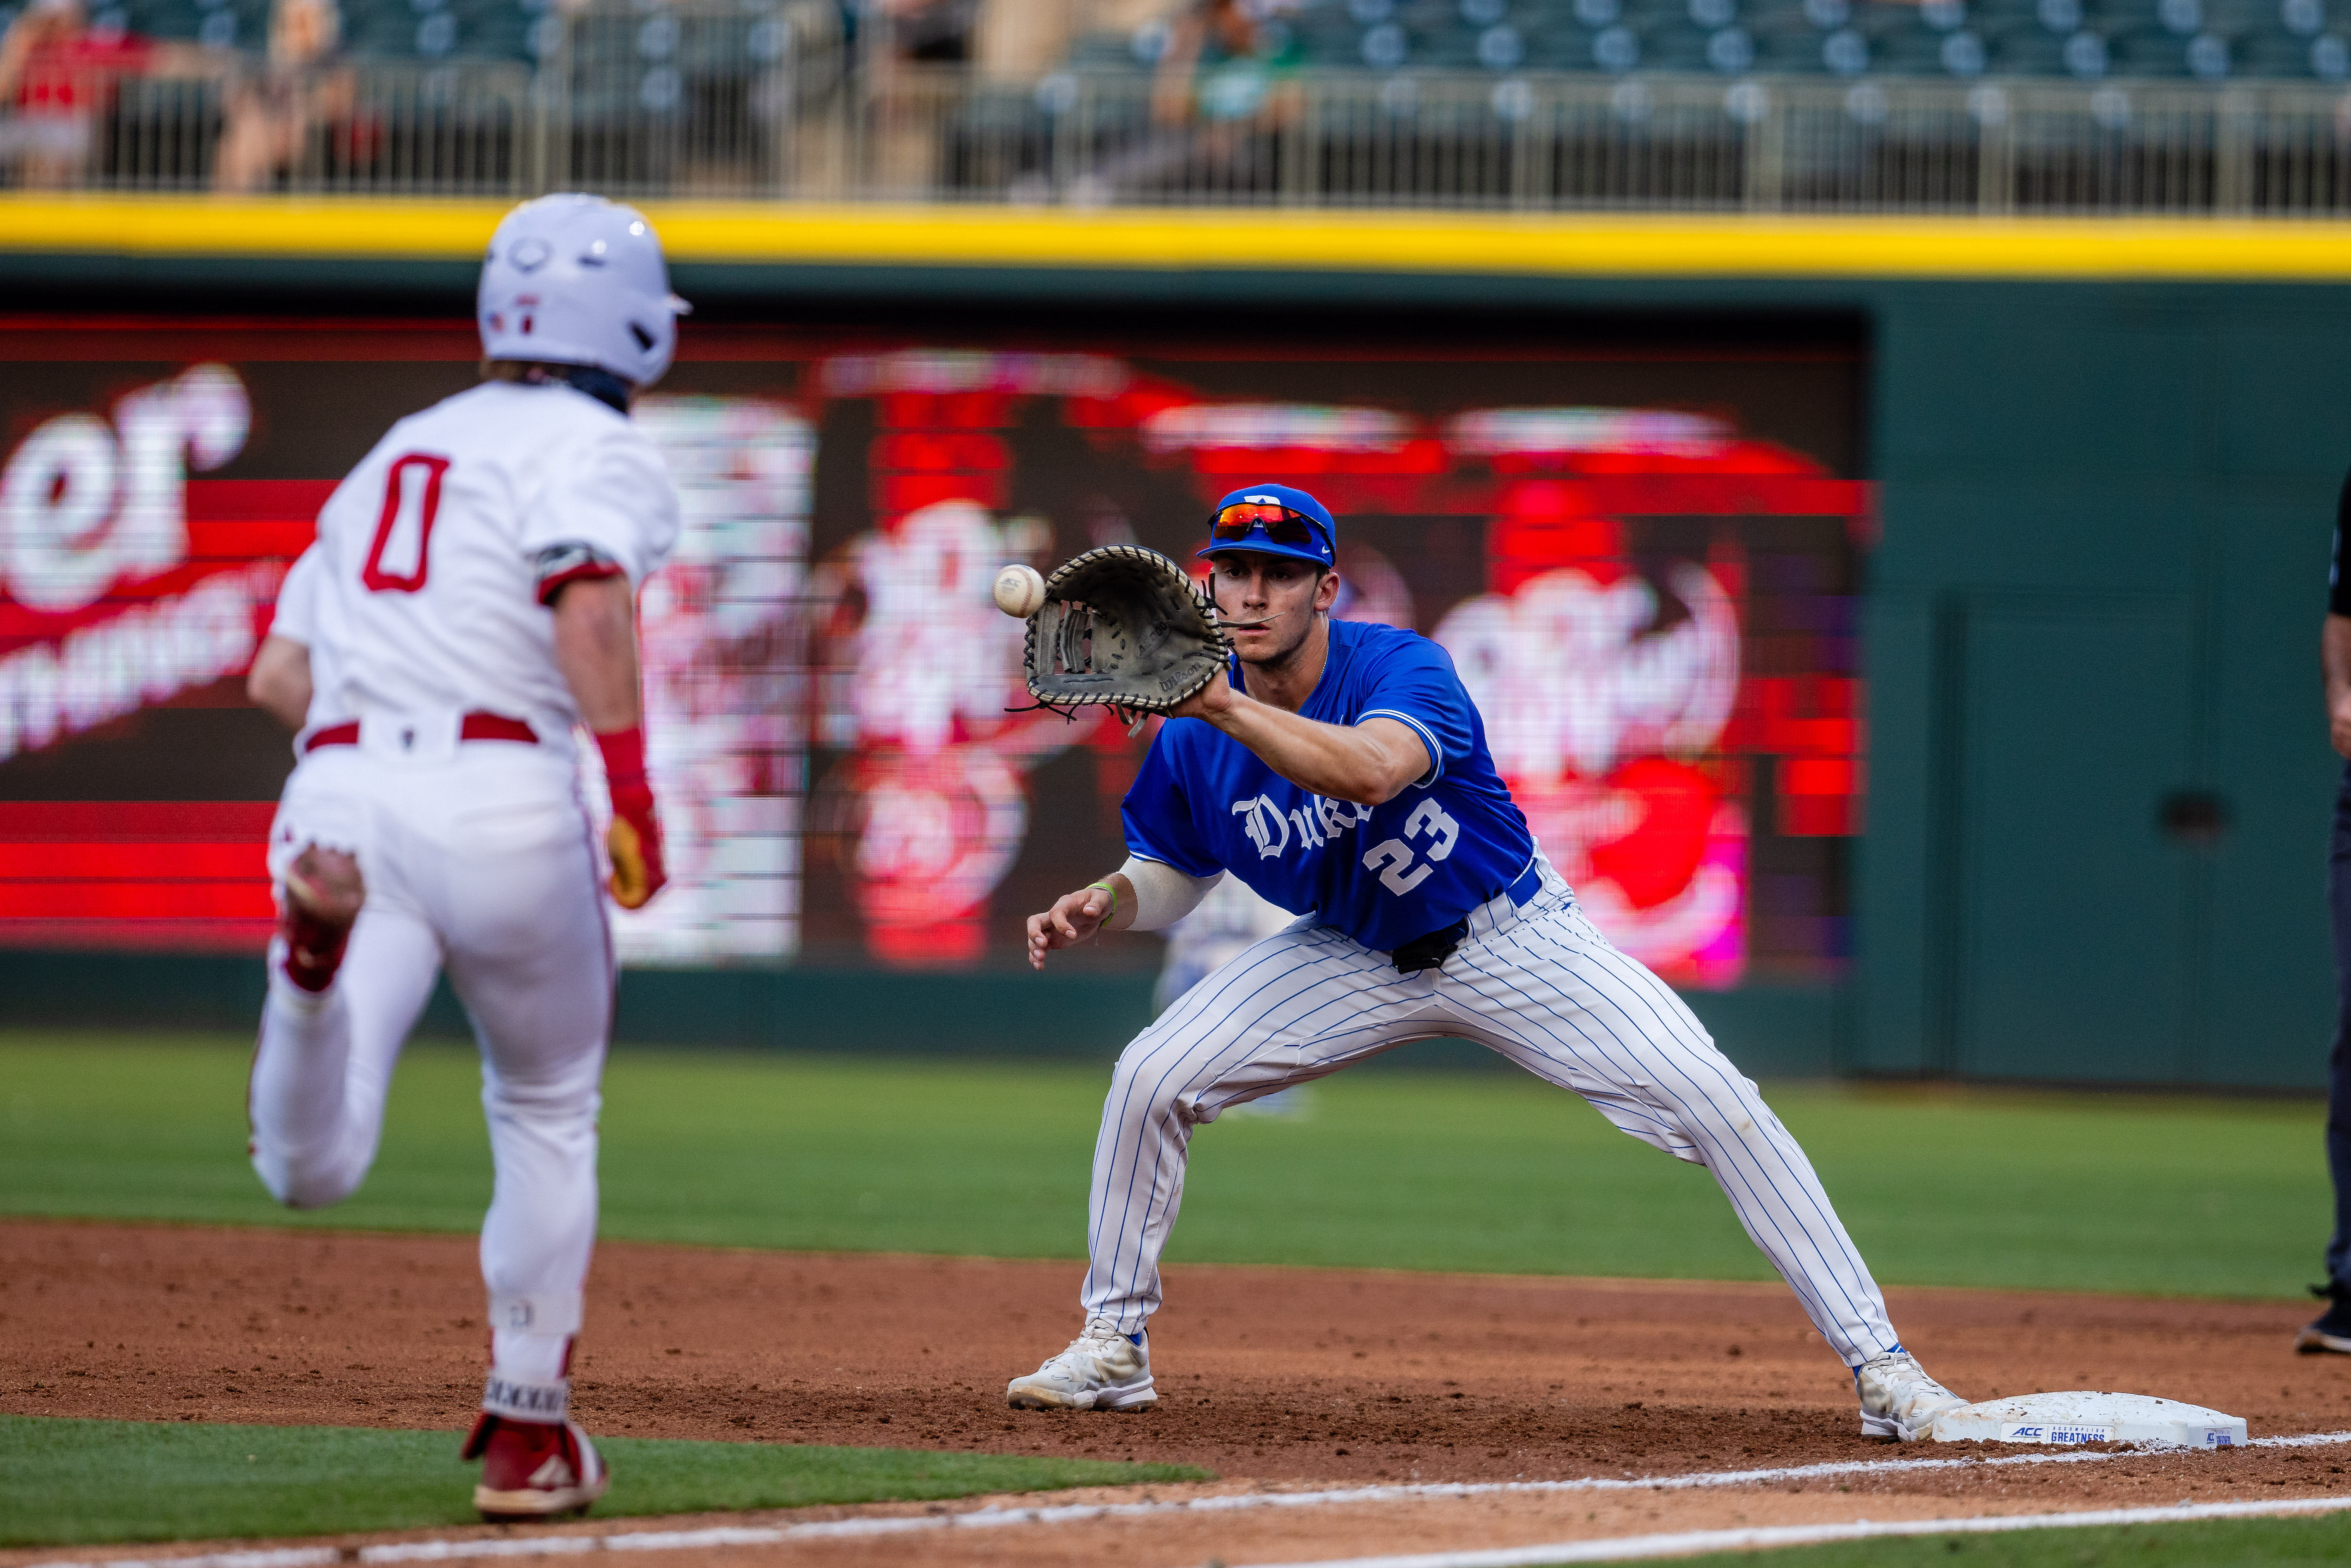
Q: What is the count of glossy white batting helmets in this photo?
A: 1